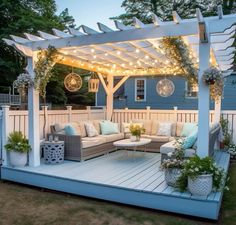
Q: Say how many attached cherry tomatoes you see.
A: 0